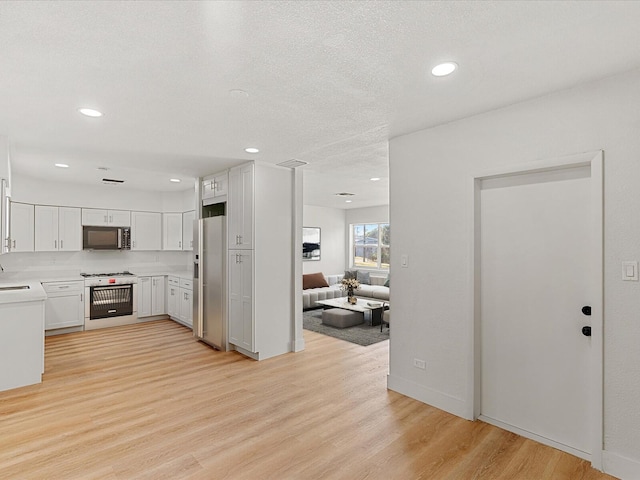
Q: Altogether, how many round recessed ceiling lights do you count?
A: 7